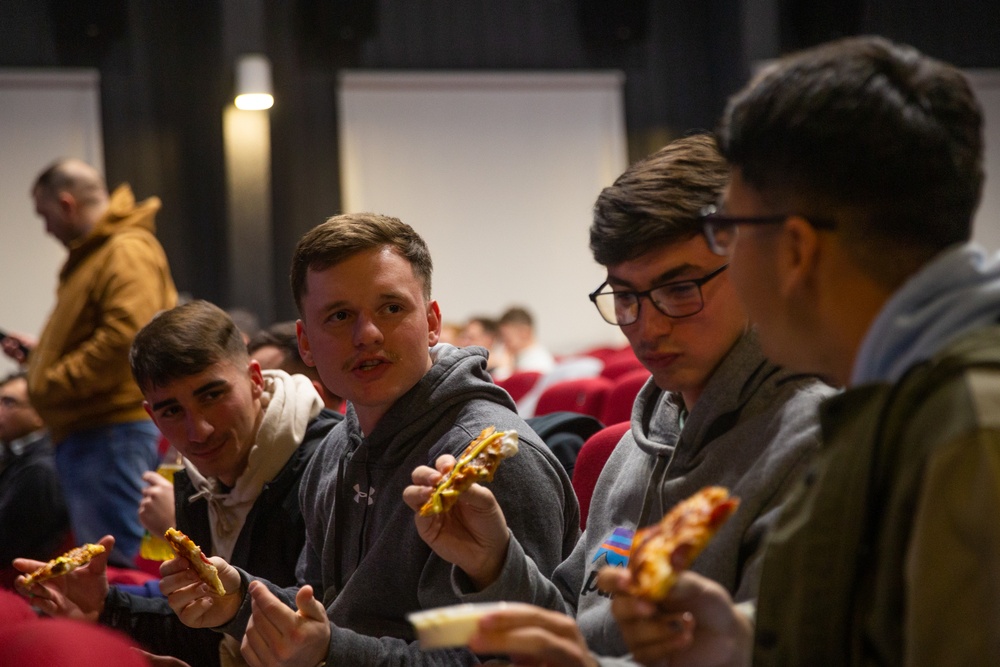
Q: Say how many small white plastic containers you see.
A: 1